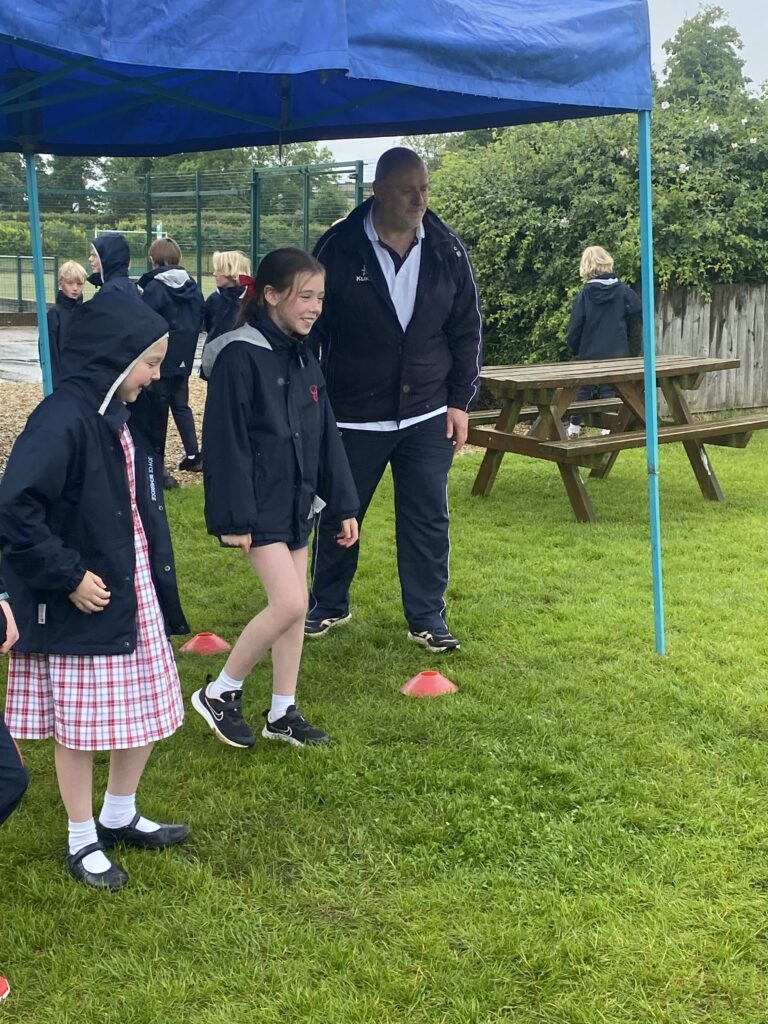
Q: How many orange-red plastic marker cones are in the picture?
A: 2